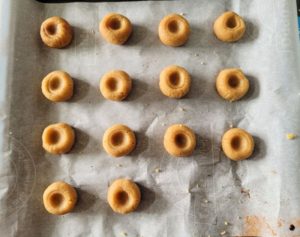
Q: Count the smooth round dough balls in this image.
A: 14